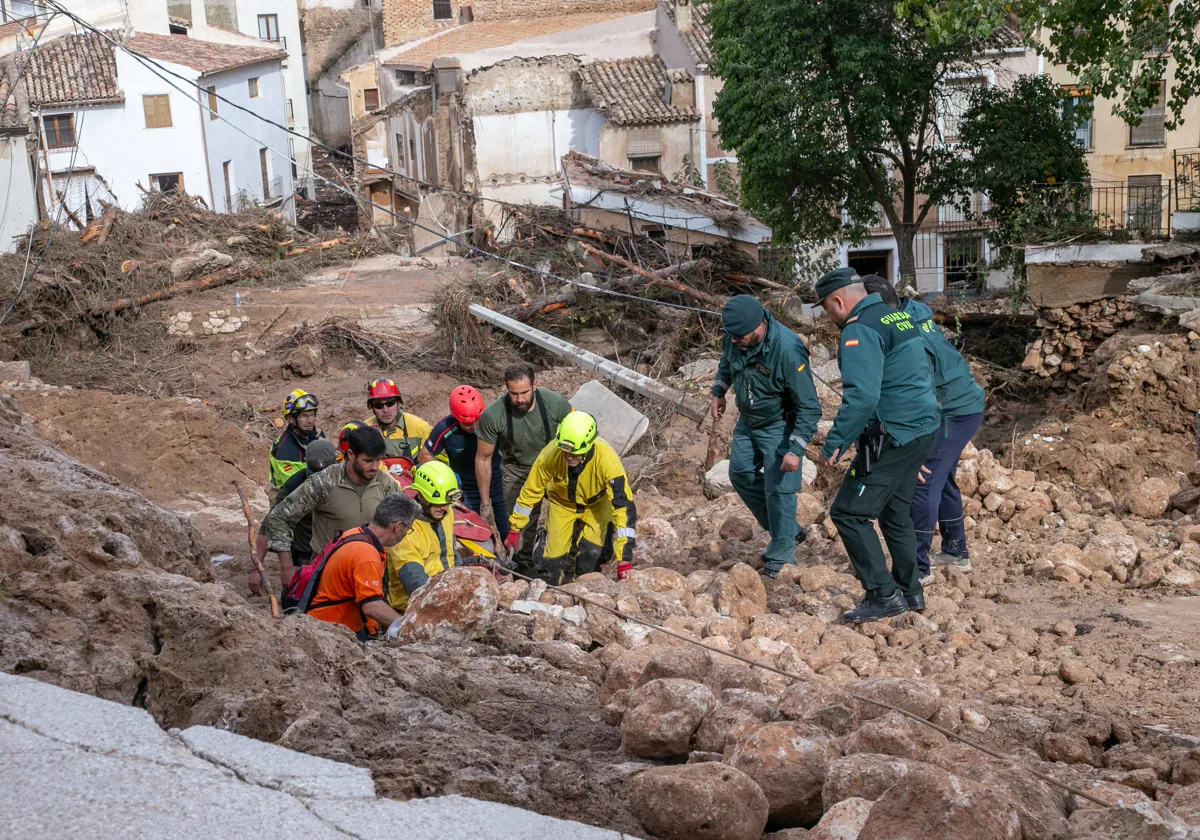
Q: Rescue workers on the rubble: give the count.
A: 13